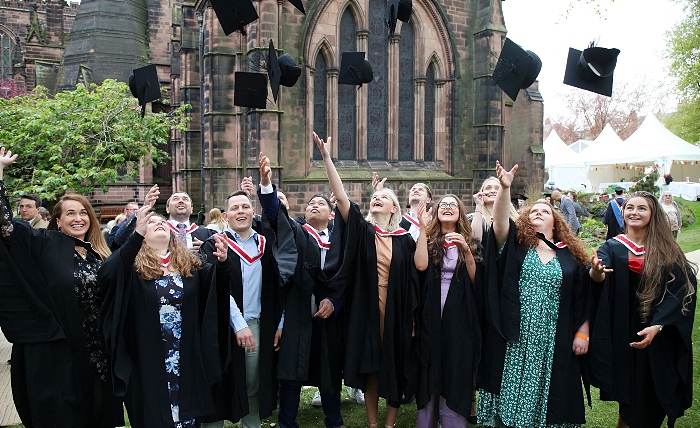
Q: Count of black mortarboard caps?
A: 9